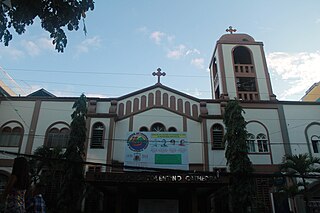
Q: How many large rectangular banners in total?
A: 1